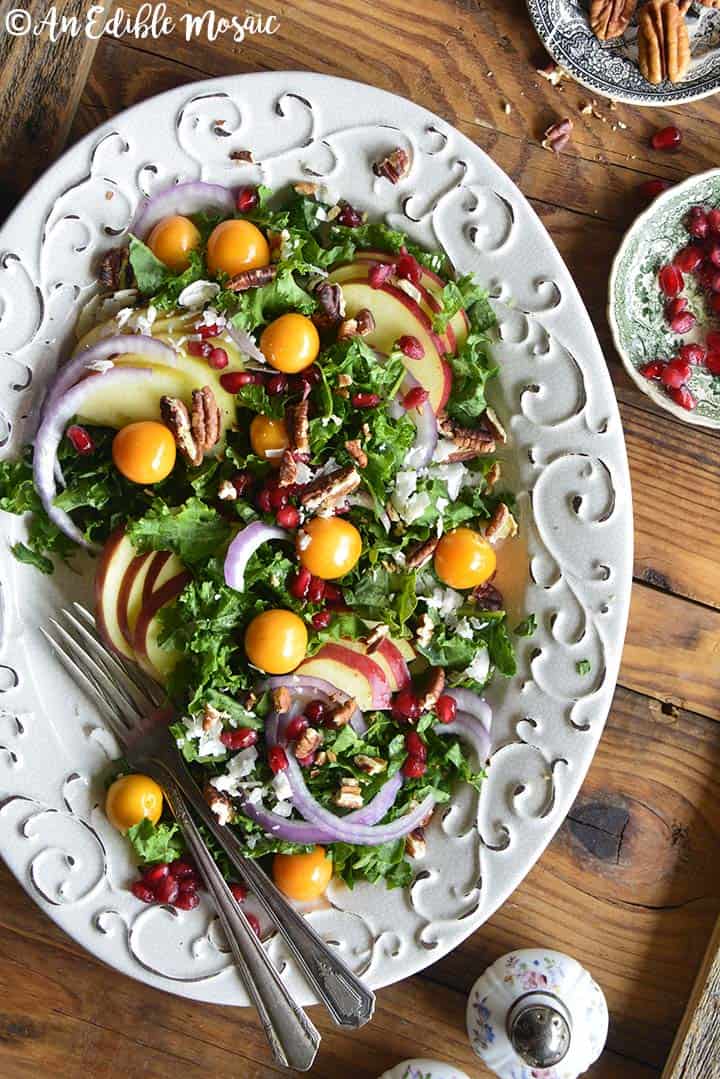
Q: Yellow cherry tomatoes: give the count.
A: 10